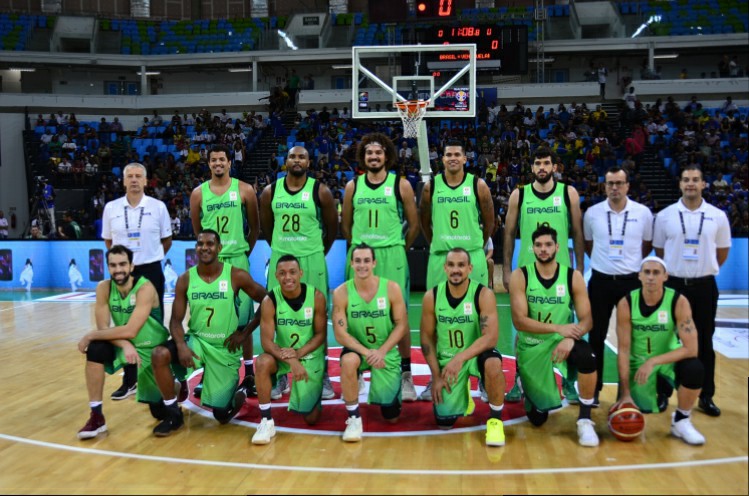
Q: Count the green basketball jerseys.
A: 12